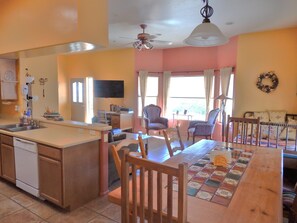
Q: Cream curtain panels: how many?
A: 4